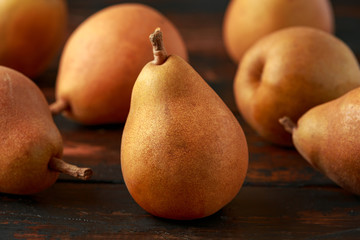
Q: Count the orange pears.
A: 7